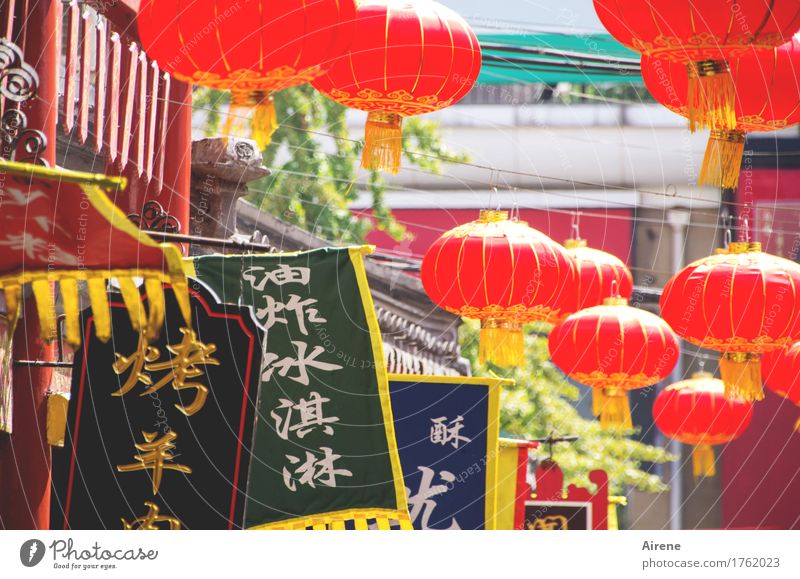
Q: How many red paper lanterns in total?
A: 10